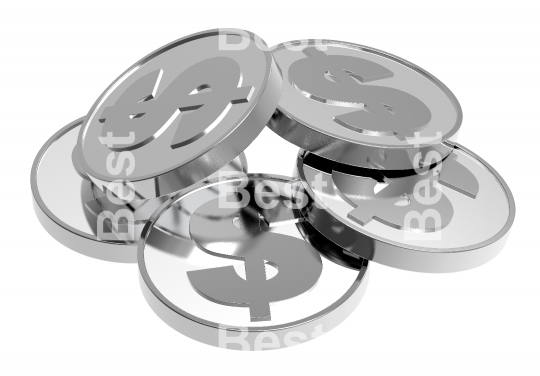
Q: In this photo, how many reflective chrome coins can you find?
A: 5